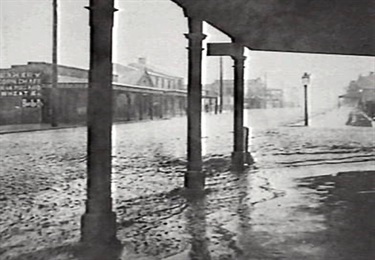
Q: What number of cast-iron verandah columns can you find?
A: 3